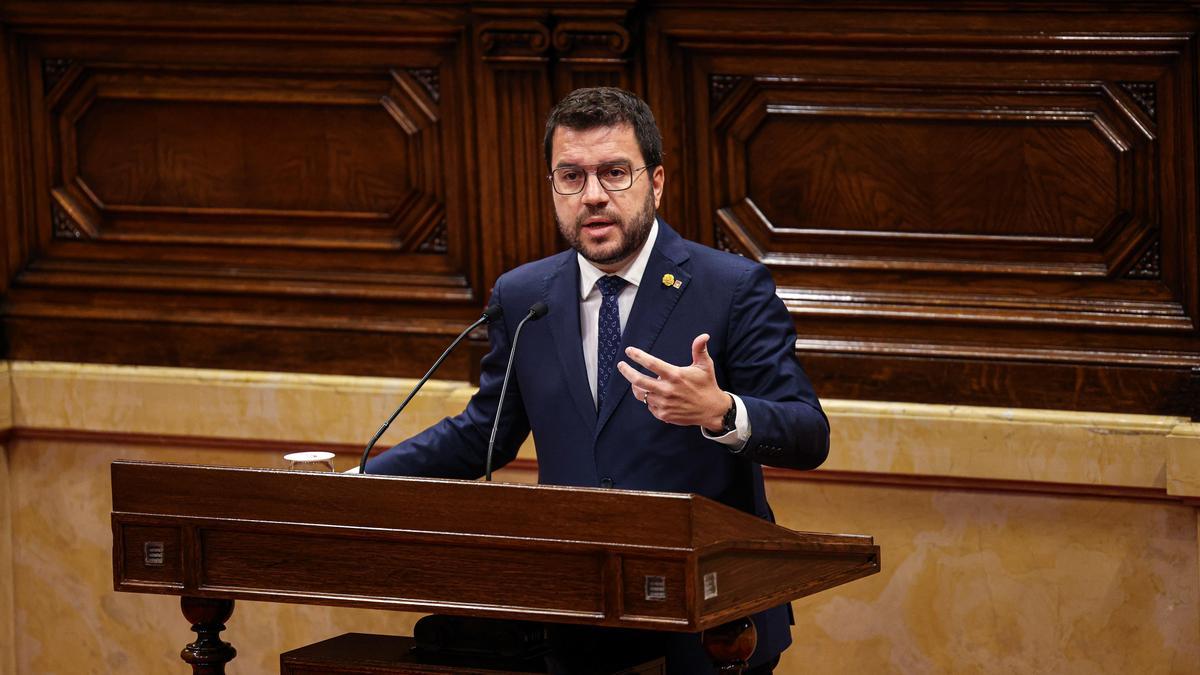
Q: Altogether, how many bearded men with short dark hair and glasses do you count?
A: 1